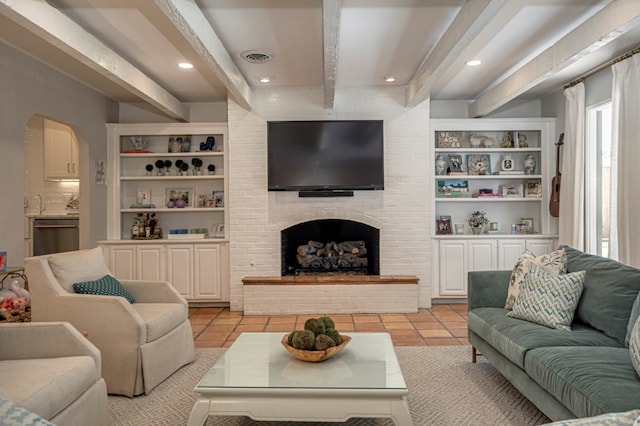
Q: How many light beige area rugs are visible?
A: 1